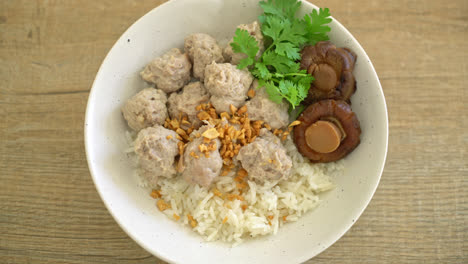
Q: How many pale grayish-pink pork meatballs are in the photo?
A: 10